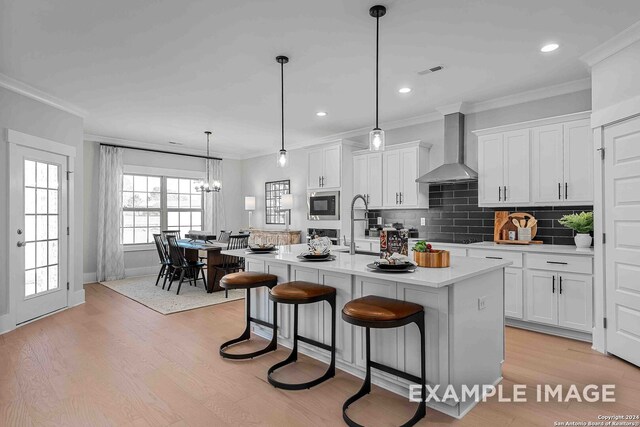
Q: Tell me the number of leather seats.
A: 3